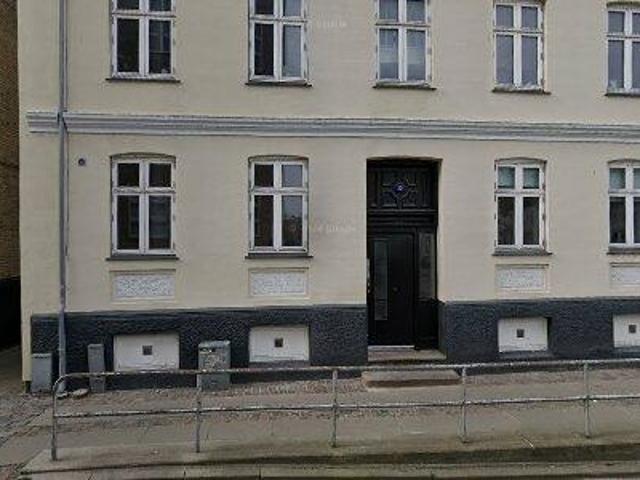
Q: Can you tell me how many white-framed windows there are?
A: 9